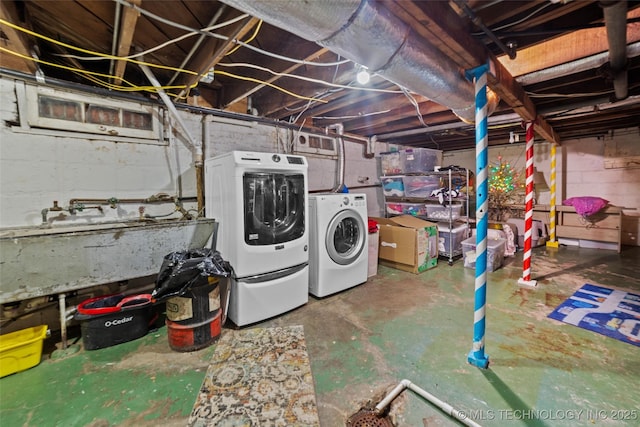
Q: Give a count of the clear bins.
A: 8